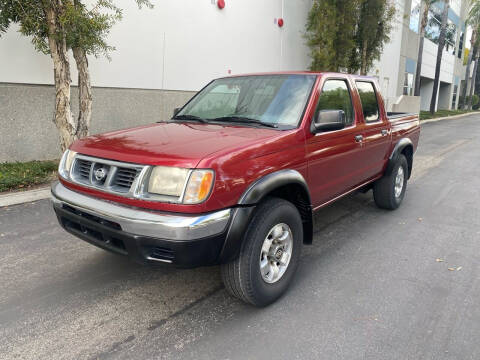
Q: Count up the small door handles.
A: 2